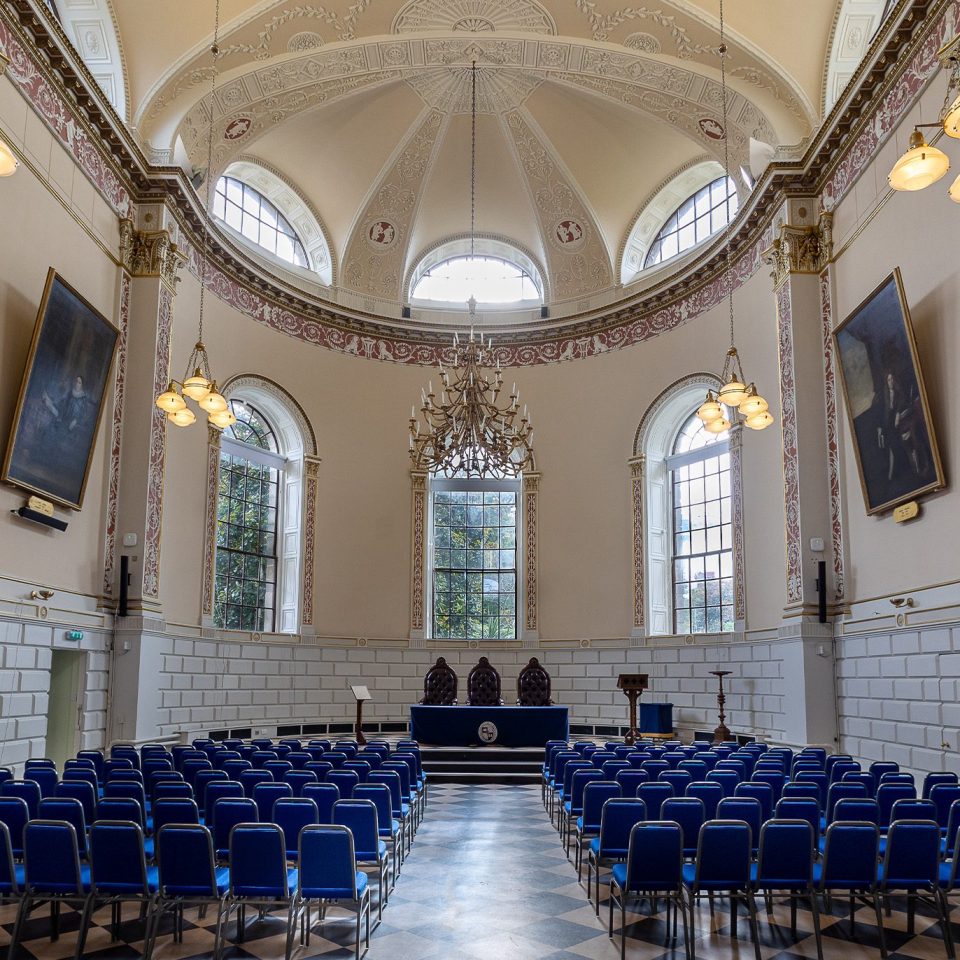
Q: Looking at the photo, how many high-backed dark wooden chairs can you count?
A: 3